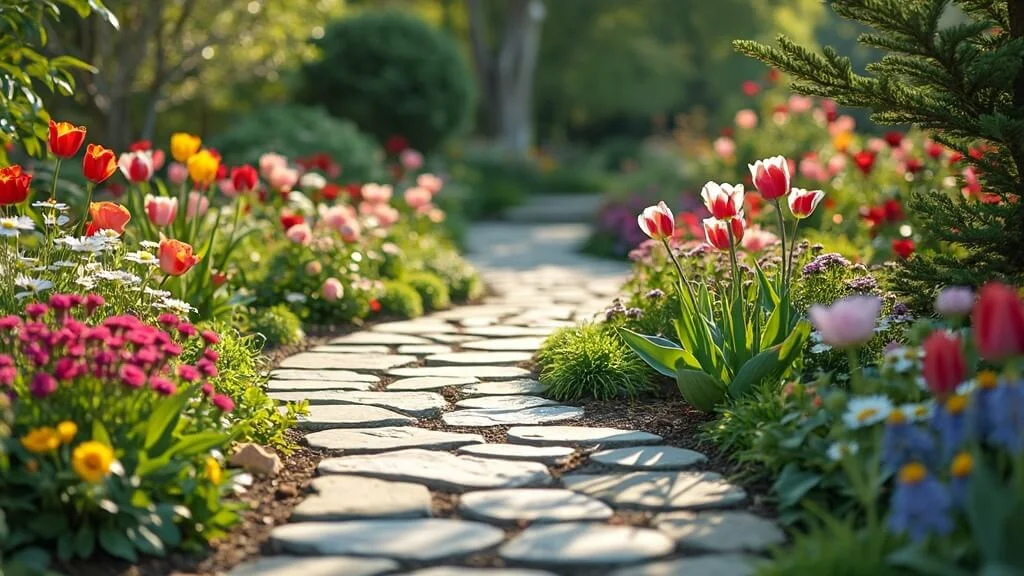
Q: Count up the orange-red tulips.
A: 5